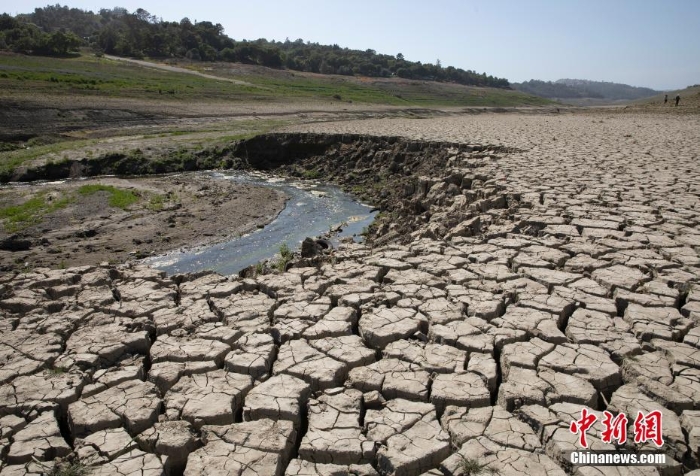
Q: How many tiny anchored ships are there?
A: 0